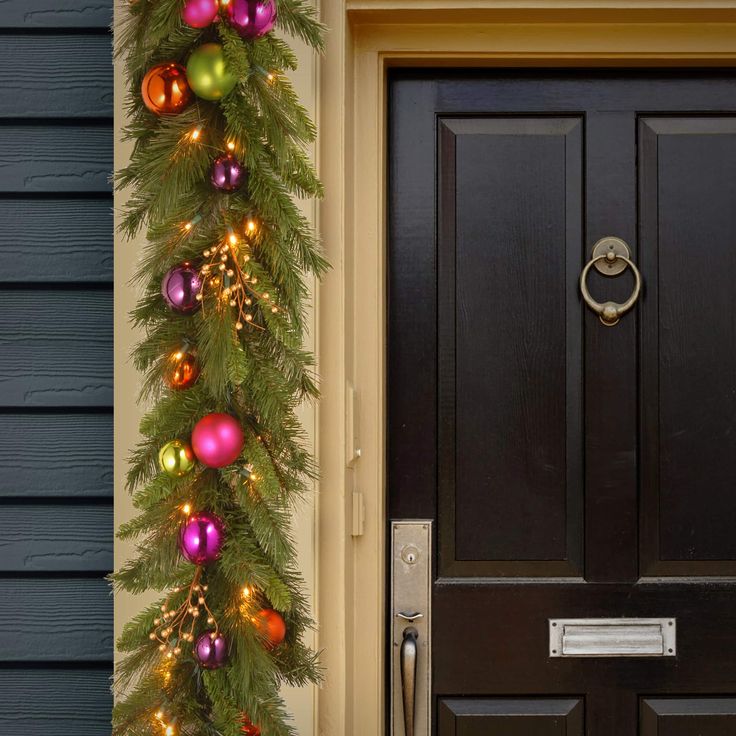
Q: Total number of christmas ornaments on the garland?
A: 13